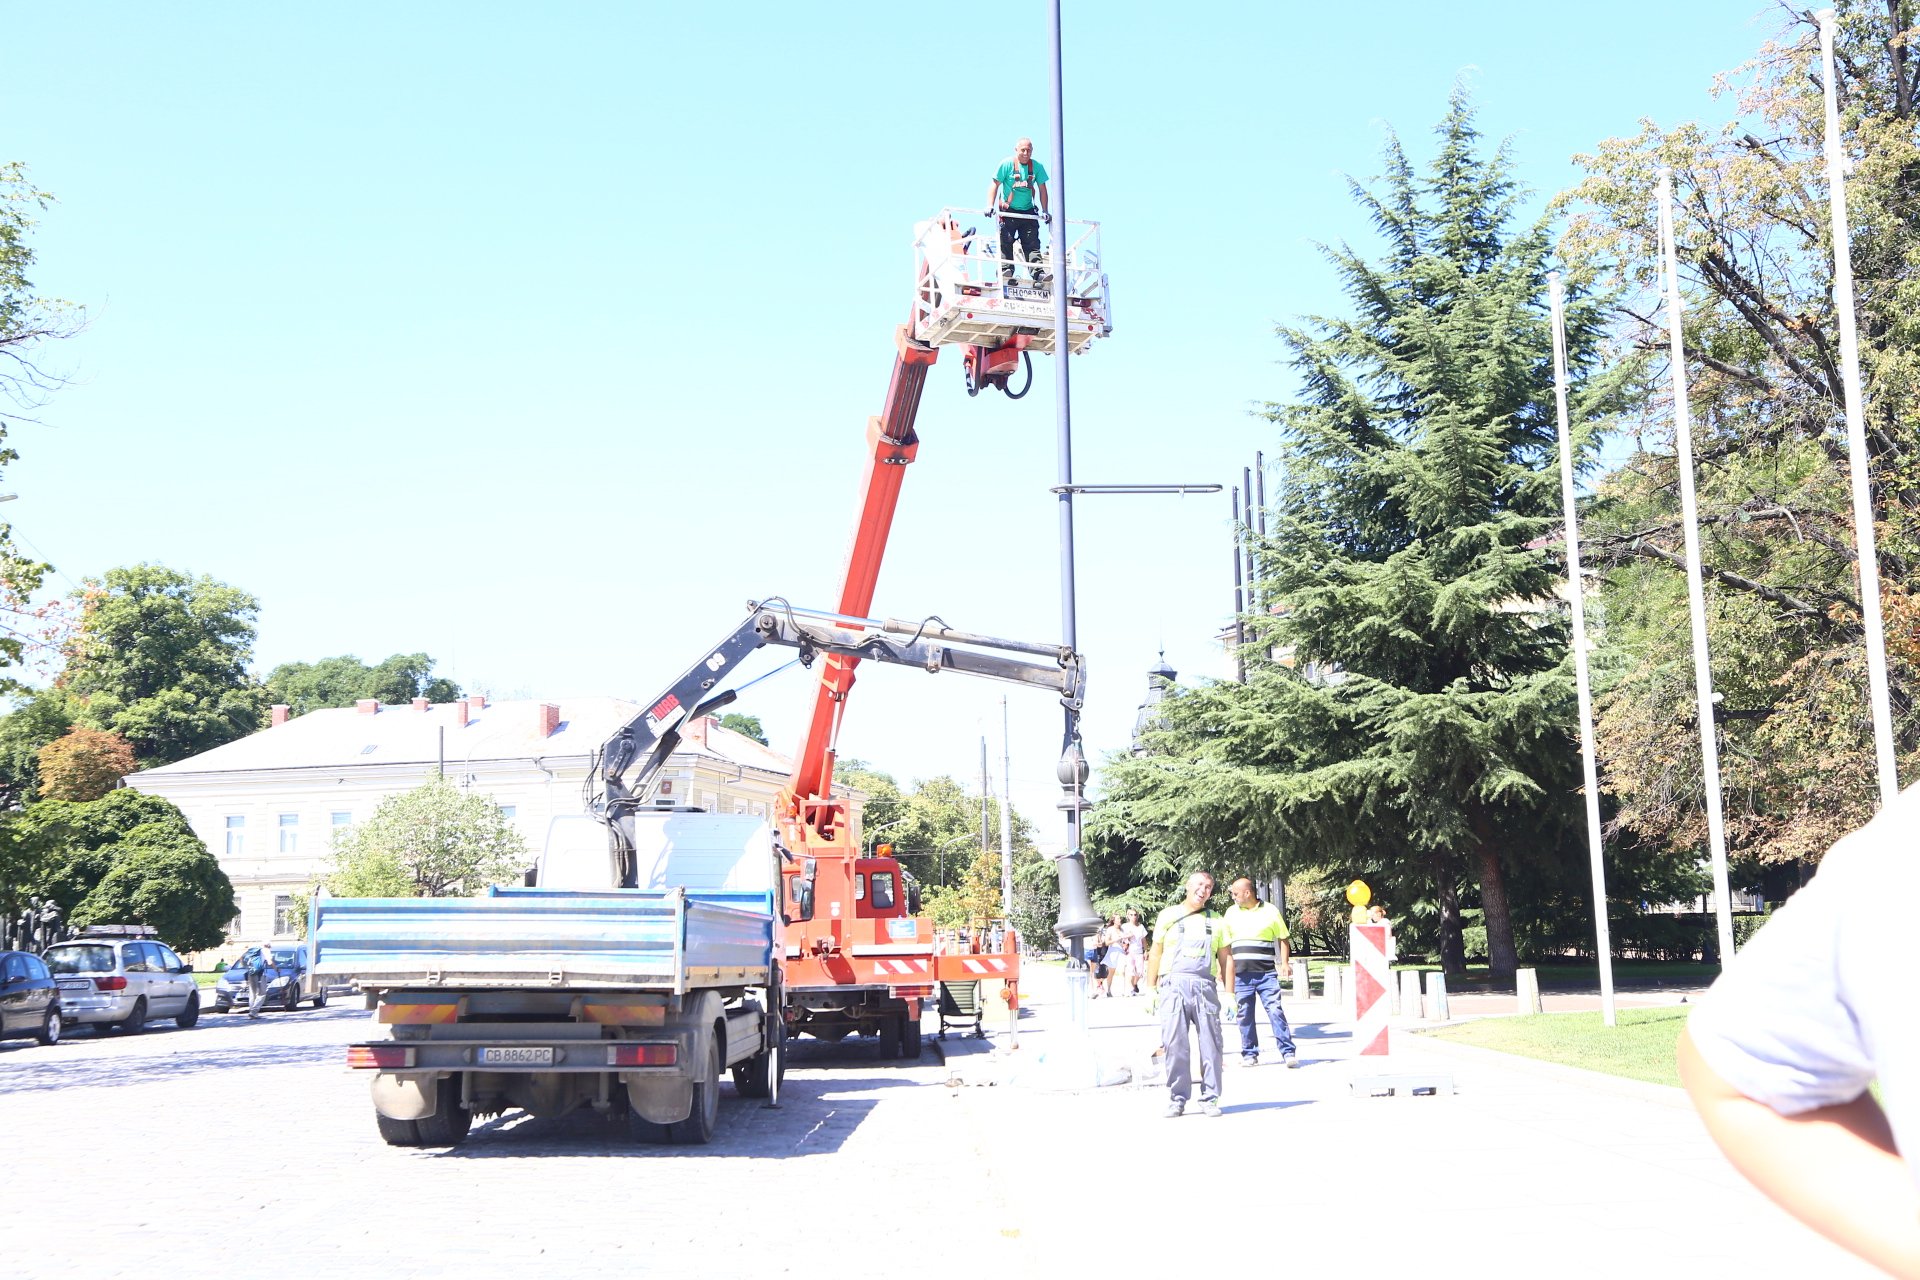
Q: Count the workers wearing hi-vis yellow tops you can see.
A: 2